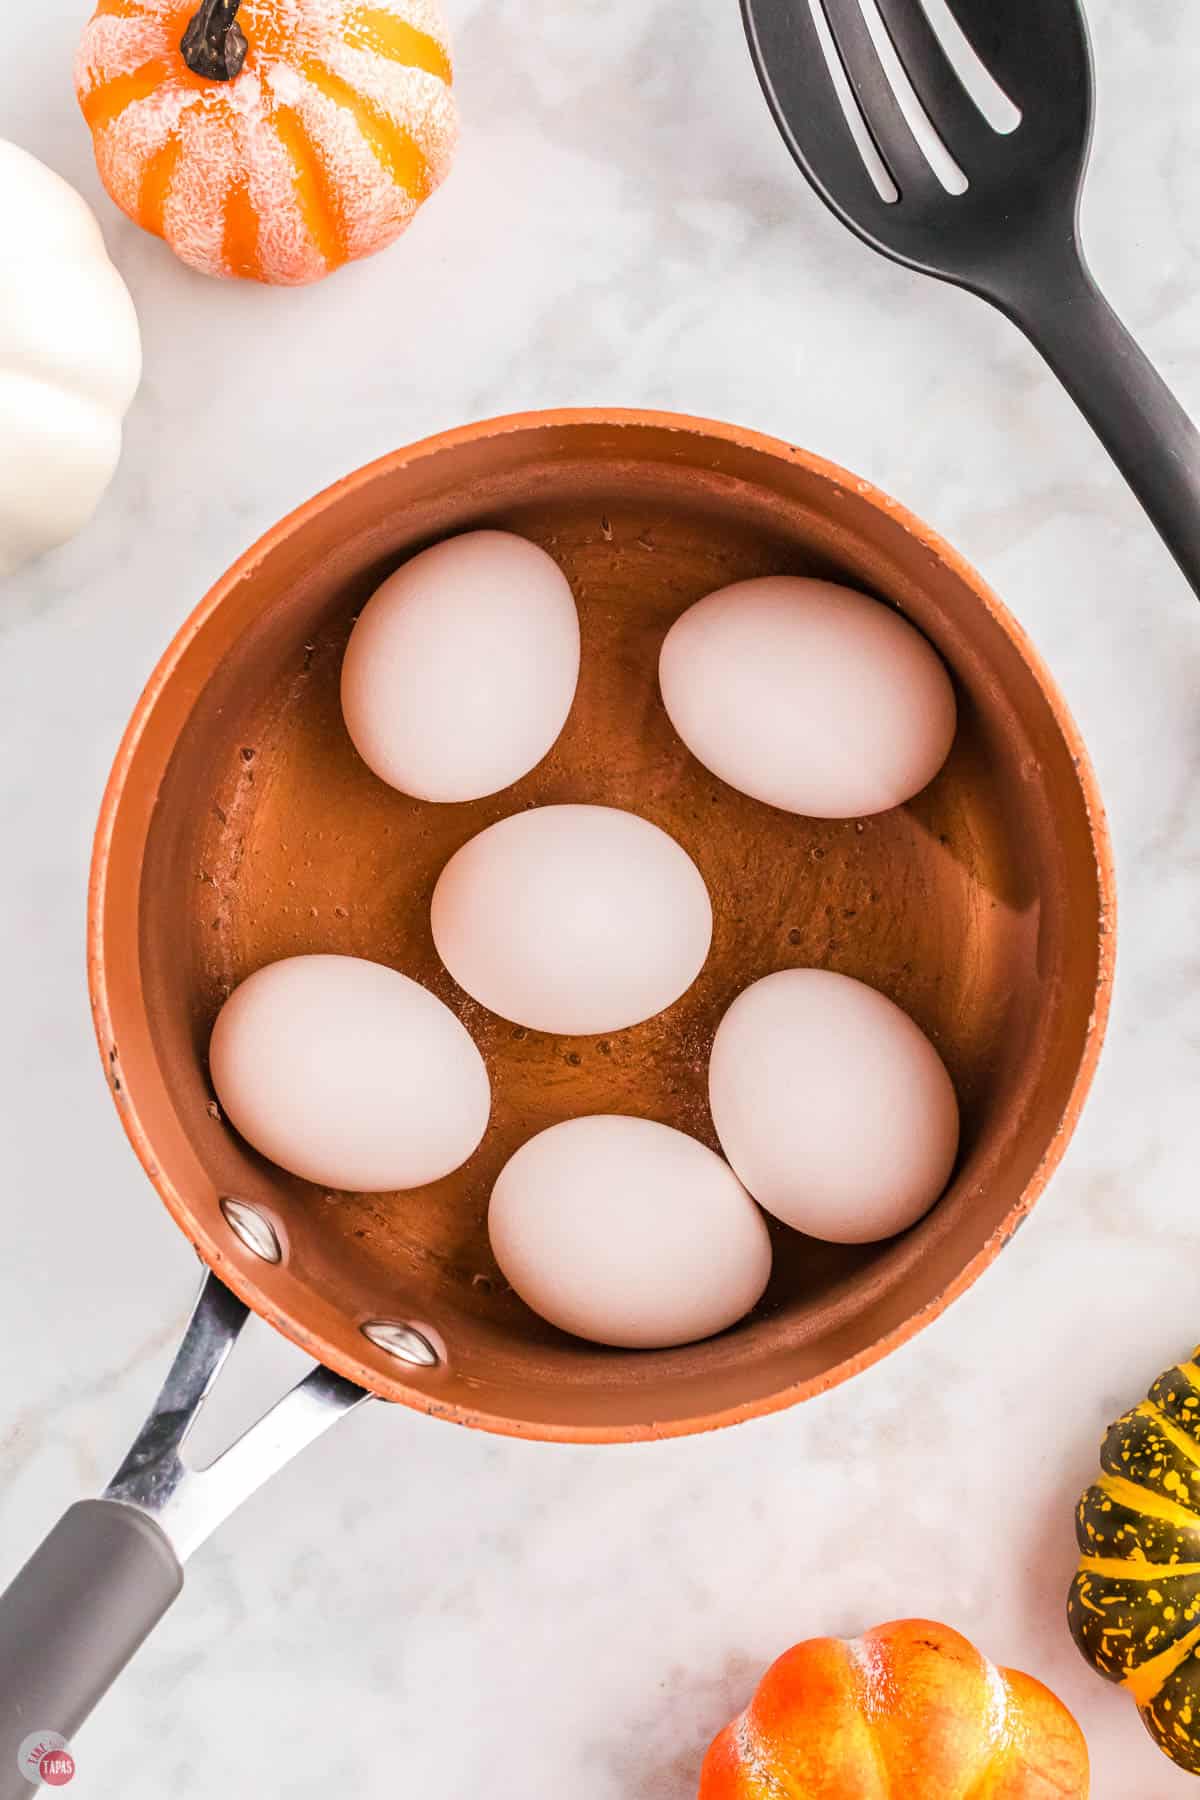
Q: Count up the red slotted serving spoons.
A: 0